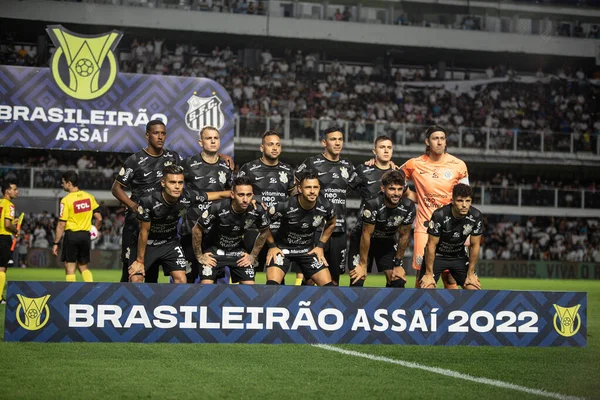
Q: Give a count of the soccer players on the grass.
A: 11